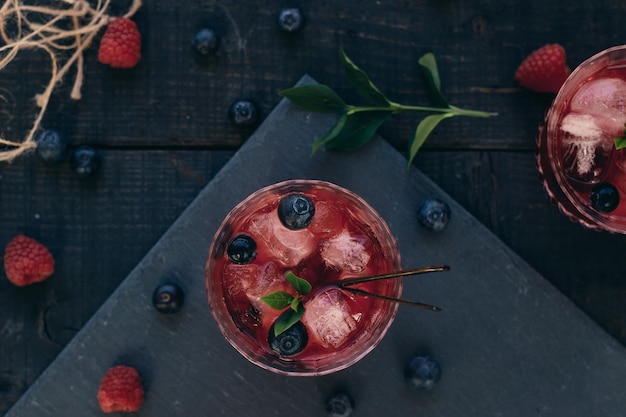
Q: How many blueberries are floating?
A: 4